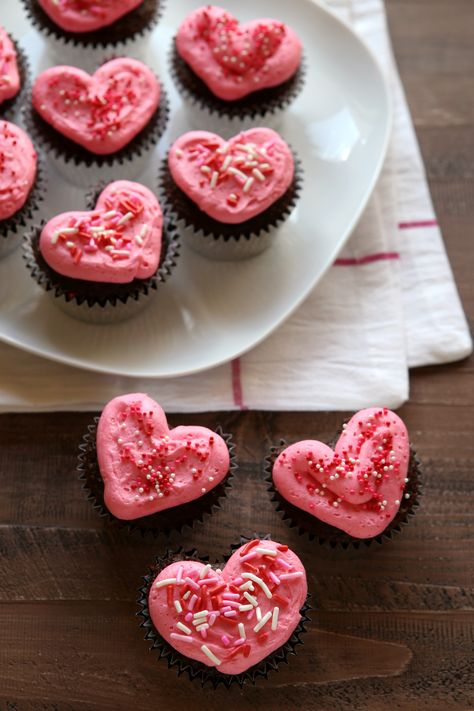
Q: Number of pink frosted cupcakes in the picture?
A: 10